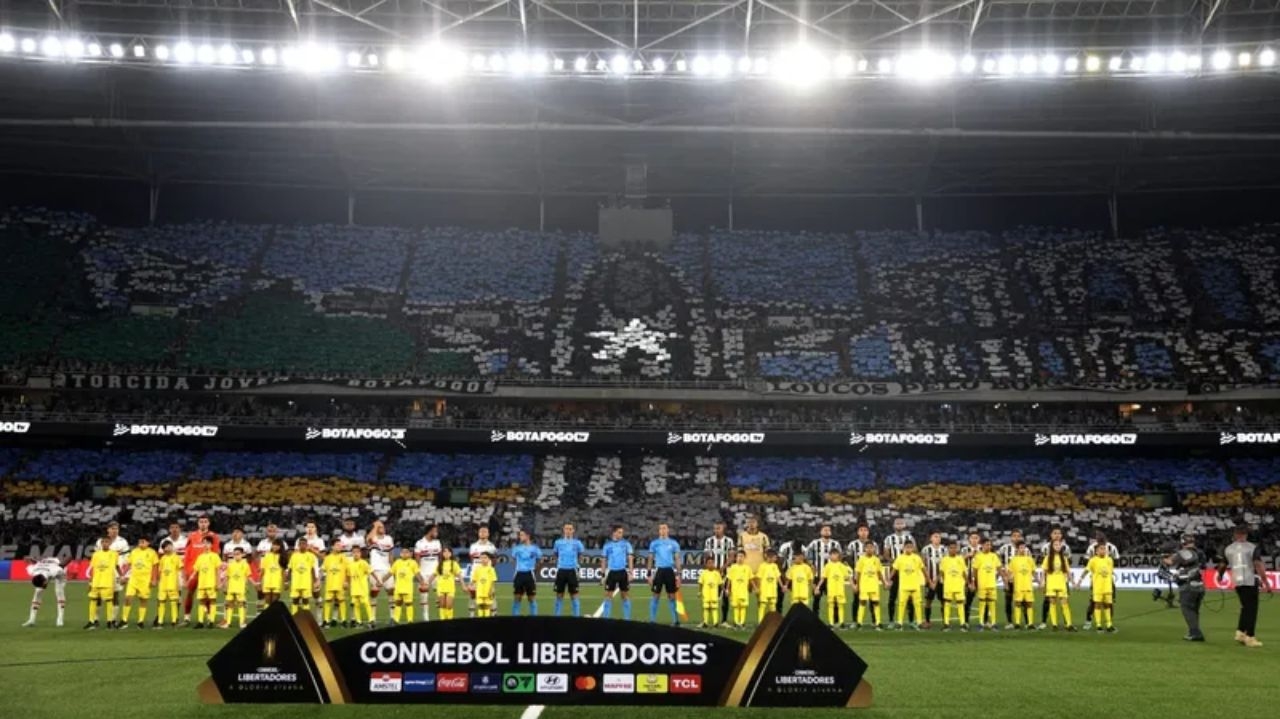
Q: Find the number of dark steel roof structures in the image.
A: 1